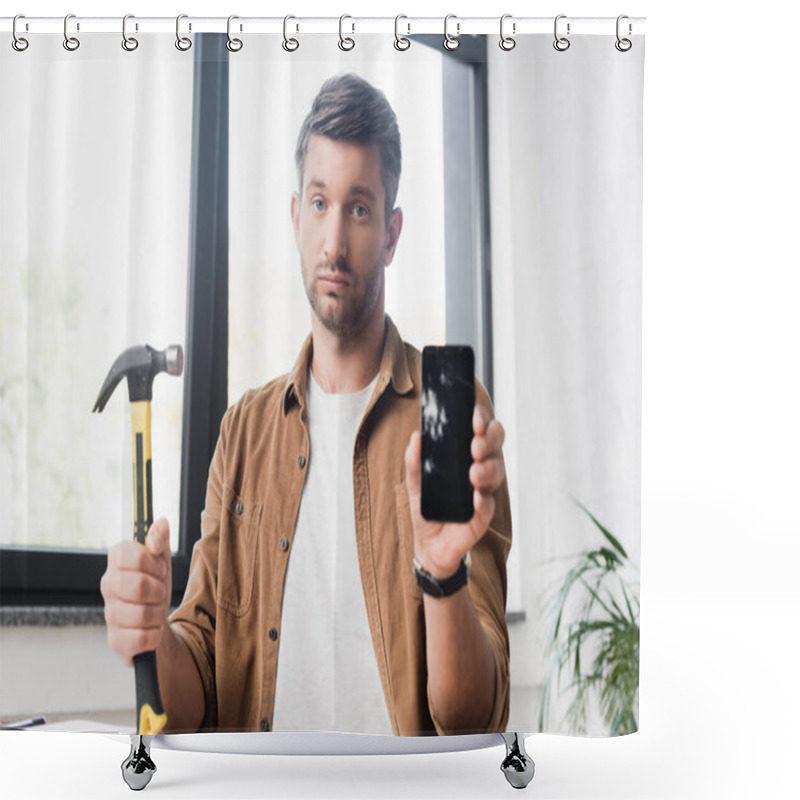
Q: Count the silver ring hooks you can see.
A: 12